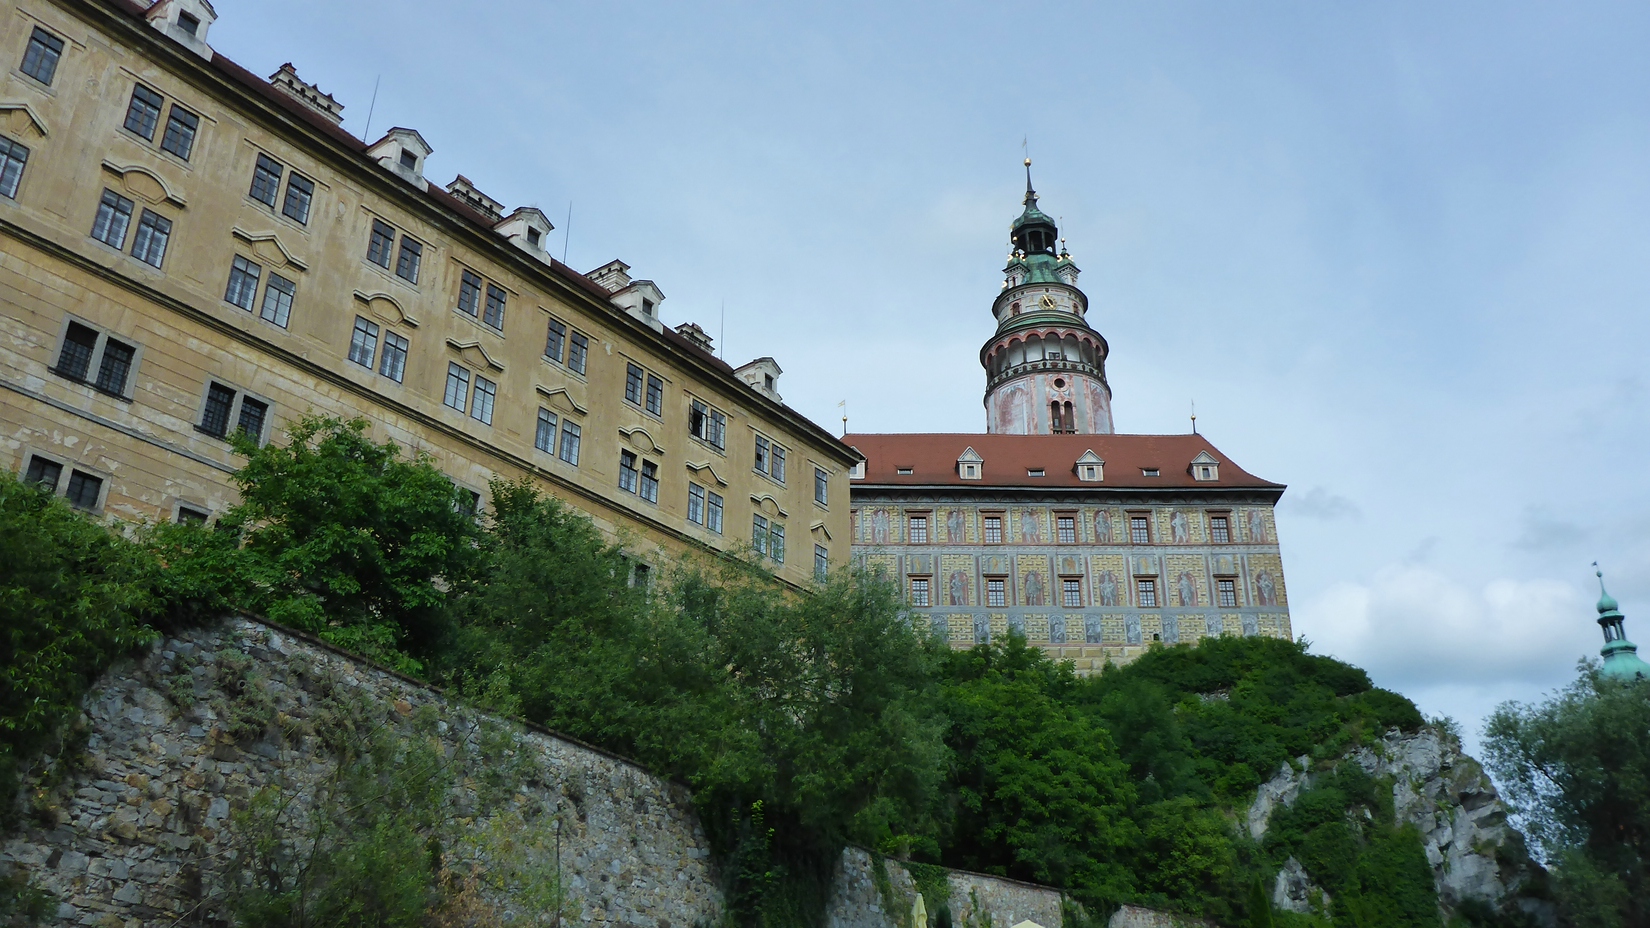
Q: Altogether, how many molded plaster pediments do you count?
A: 10